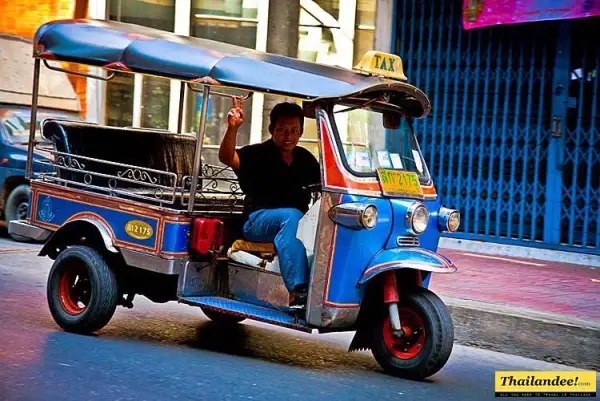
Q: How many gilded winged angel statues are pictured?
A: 0